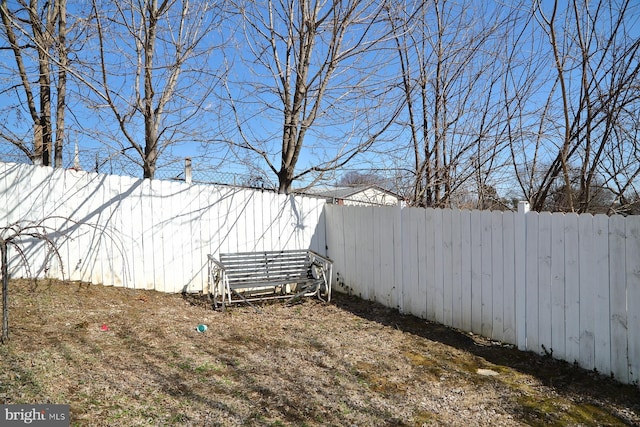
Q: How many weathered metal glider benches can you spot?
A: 1